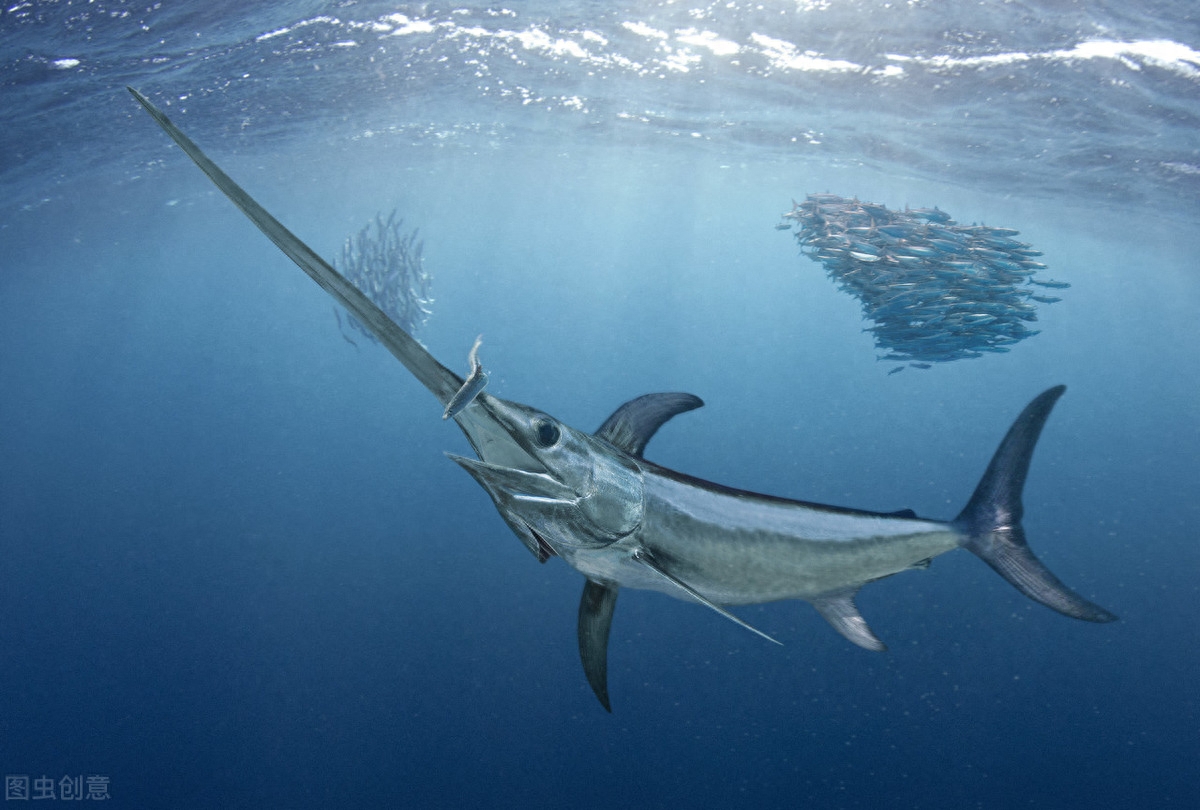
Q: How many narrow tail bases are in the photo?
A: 1